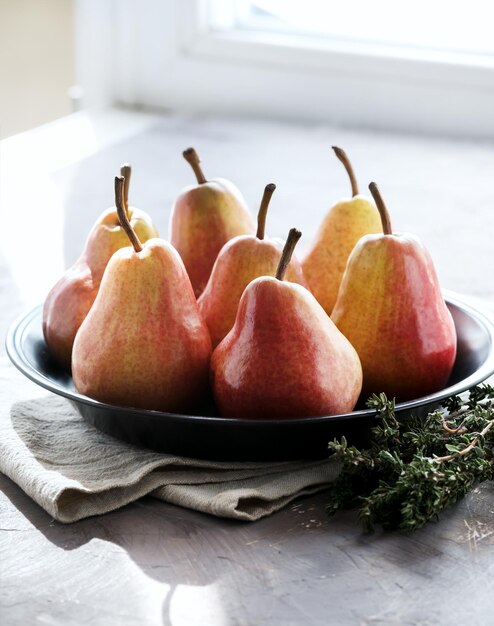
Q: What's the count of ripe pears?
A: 7